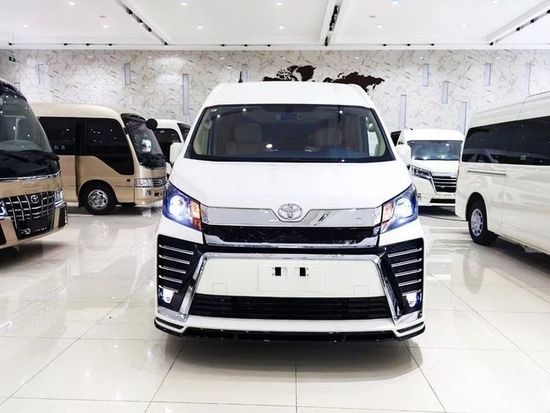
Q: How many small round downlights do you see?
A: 11